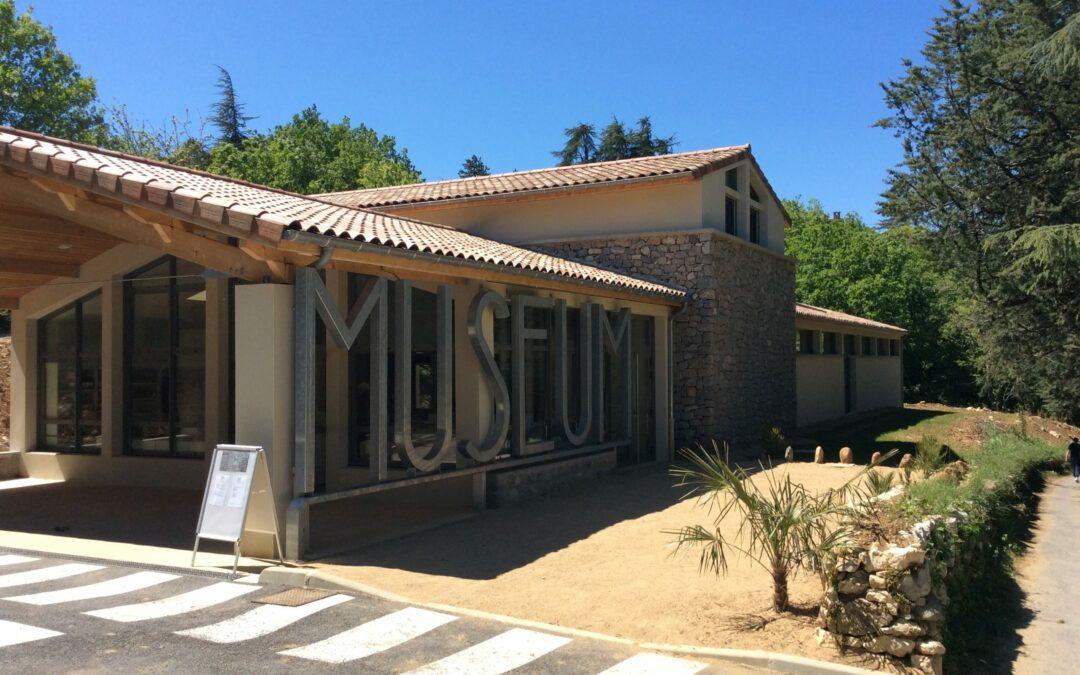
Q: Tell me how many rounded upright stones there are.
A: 5